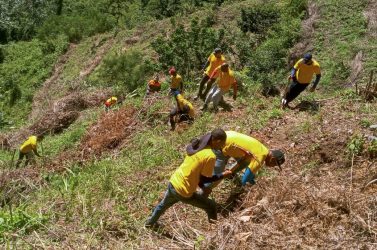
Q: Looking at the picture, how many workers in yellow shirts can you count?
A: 10